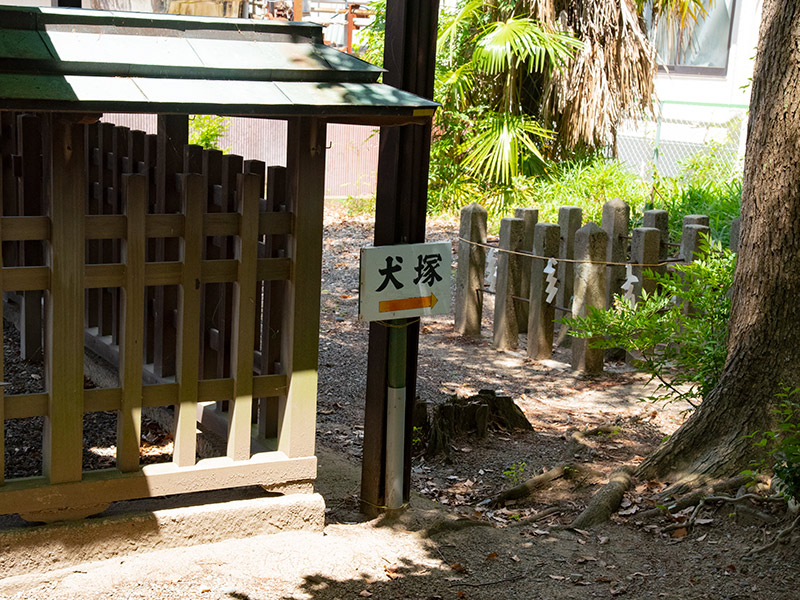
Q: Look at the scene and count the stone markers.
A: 12